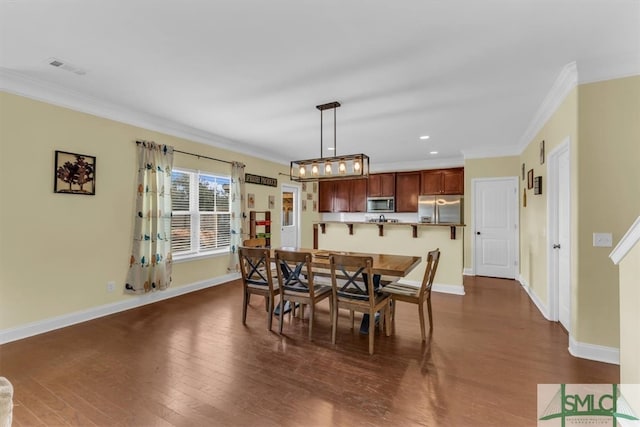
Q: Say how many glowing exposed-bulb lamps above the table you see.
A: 5